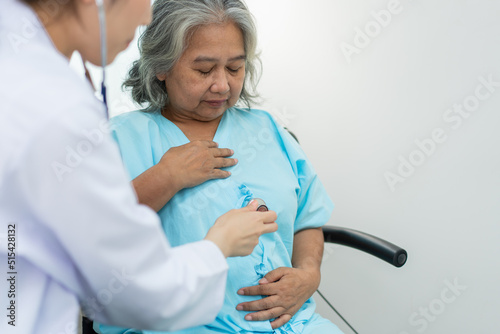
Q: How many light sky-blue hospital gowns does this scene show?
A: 1